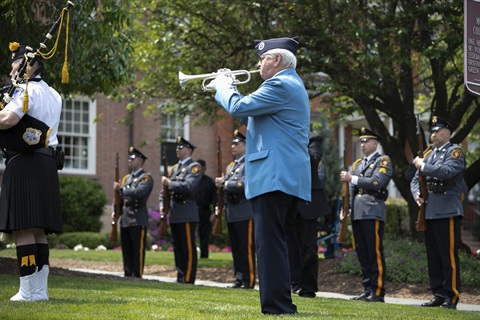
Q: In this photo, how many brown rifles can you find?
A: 5